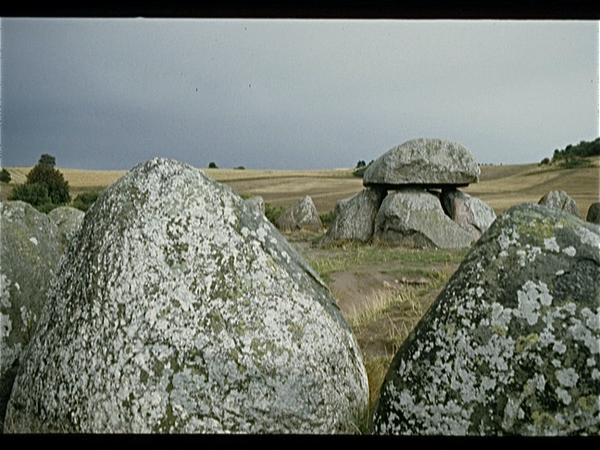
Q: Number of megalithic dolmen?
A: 1